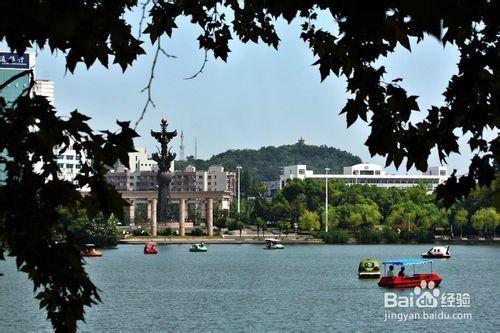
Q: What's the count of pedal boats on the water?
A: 7